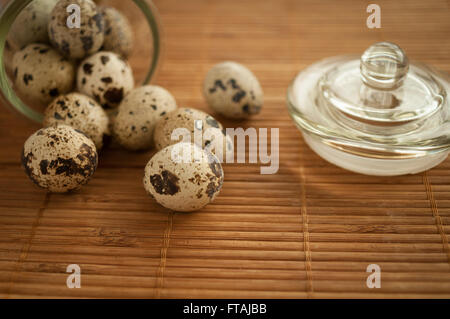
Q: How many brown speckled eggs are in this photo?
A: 11